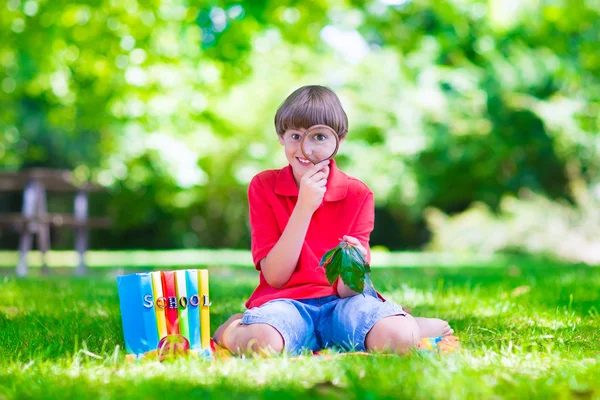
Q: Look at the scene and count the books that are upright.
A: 6